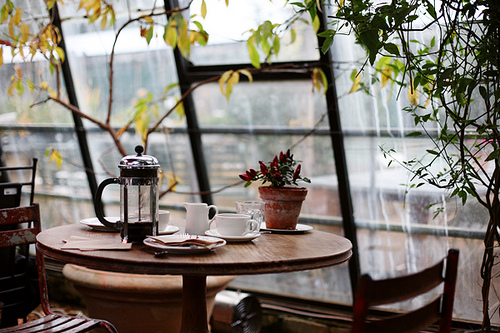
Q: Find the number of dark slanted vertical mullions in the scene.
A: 3